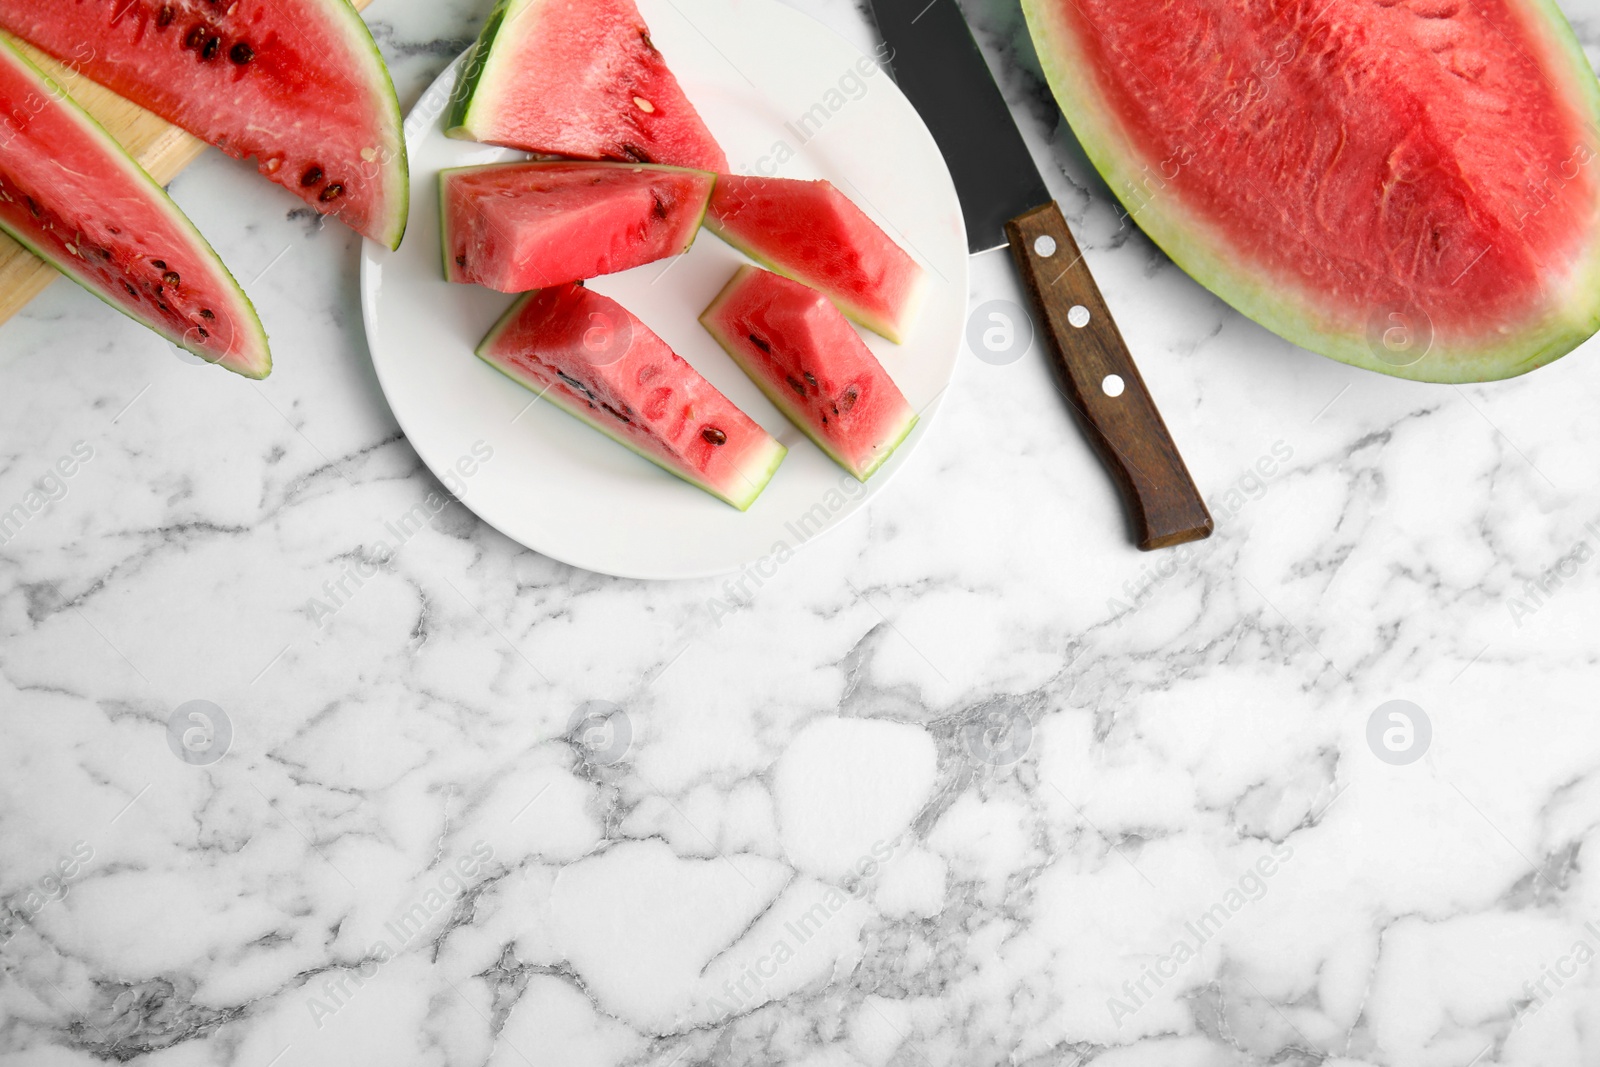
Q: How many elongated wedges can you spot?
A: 2